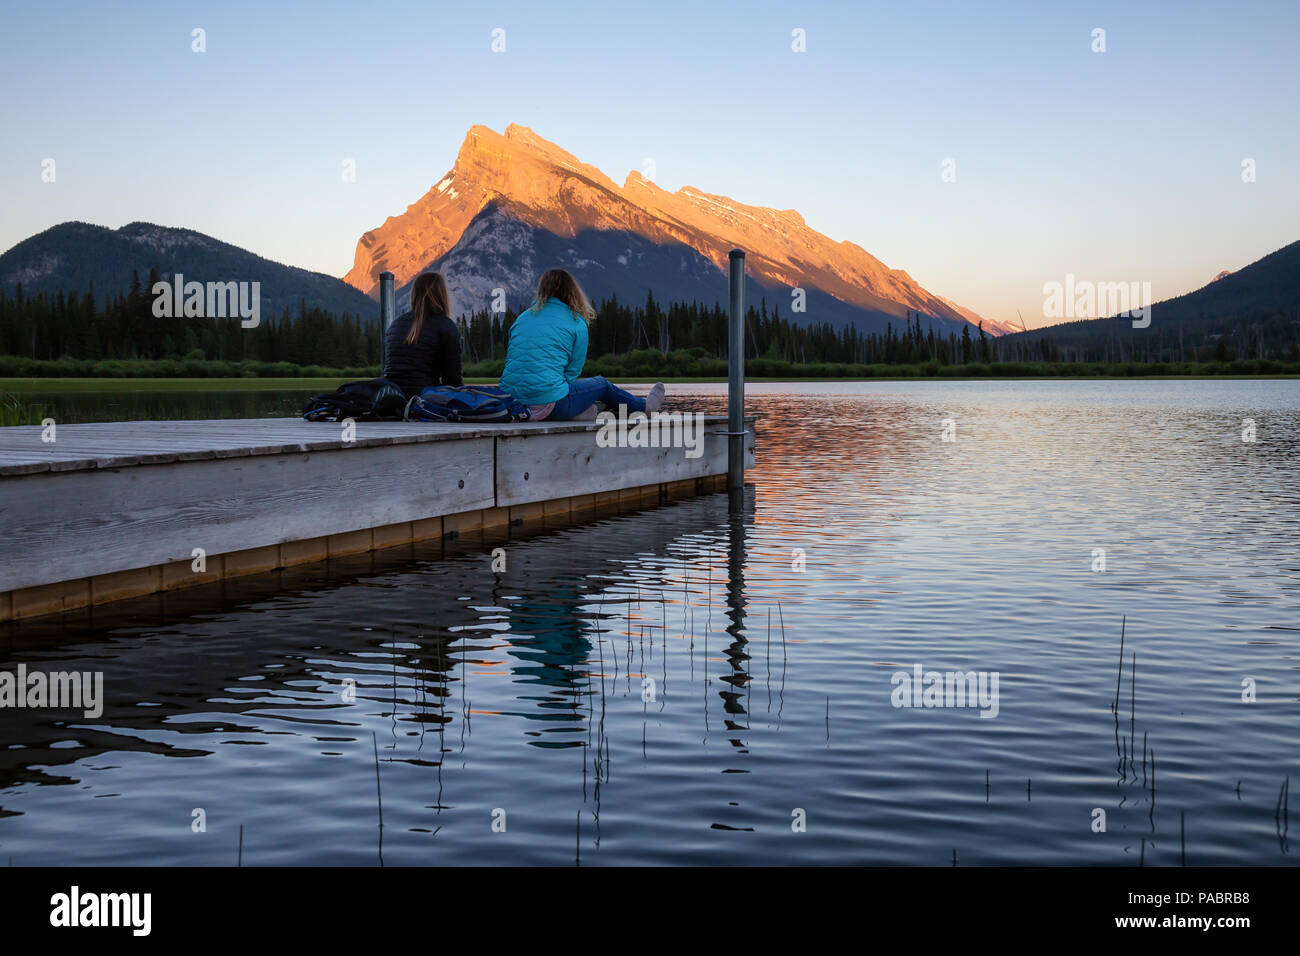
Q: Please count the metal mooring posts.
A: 2